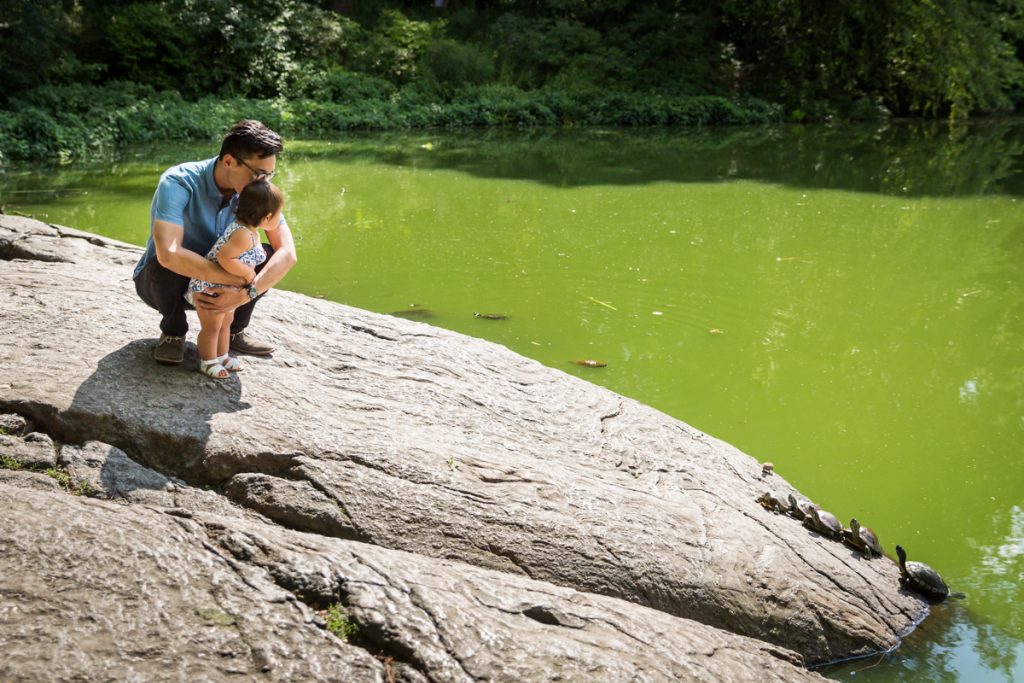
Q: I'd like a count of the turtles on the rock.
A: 5